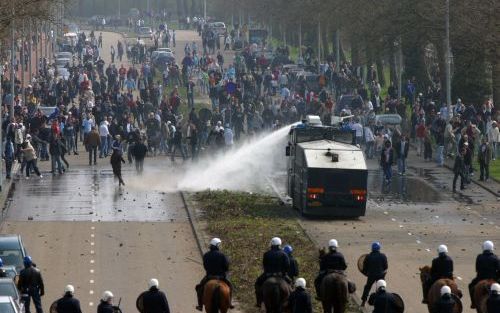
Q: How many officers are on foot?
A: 11